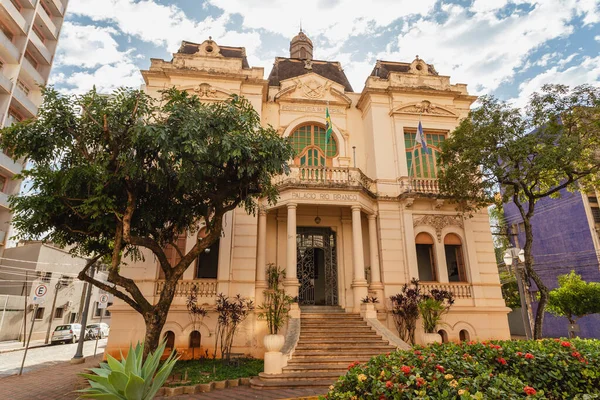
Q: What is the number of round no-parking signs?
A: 2